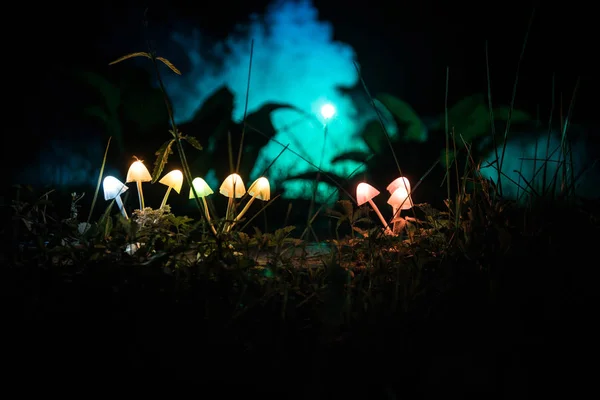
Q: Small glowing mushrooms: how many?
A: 9